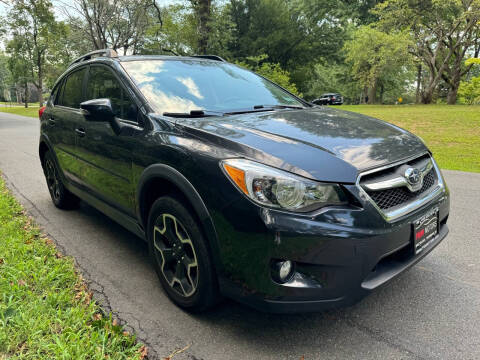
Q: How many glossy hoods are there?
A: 1